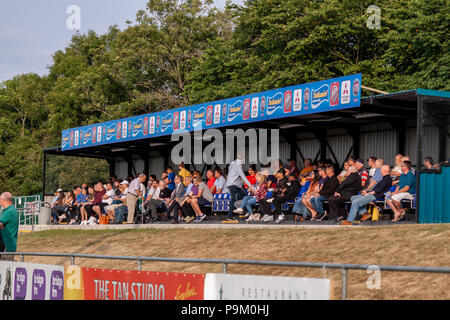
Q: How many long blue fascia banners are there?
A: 1